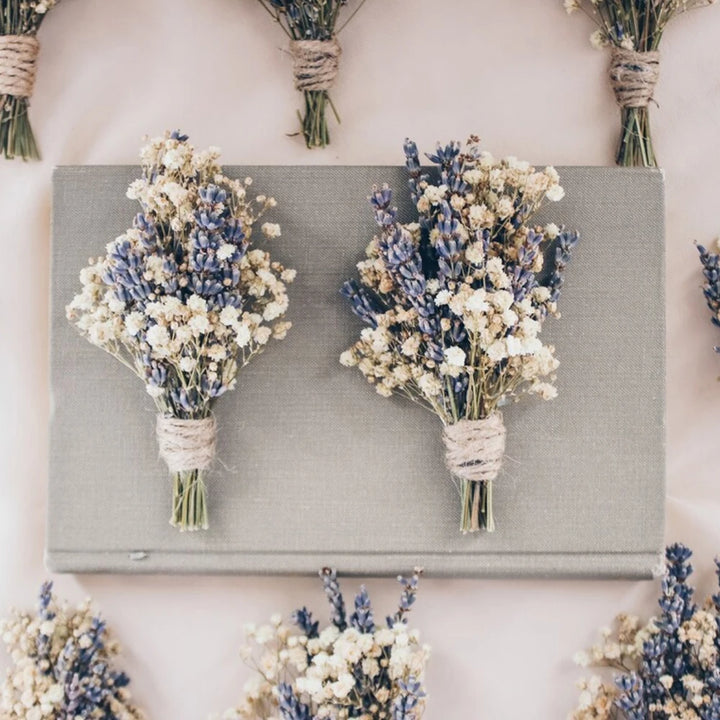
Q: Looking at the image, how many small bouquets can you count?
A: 9